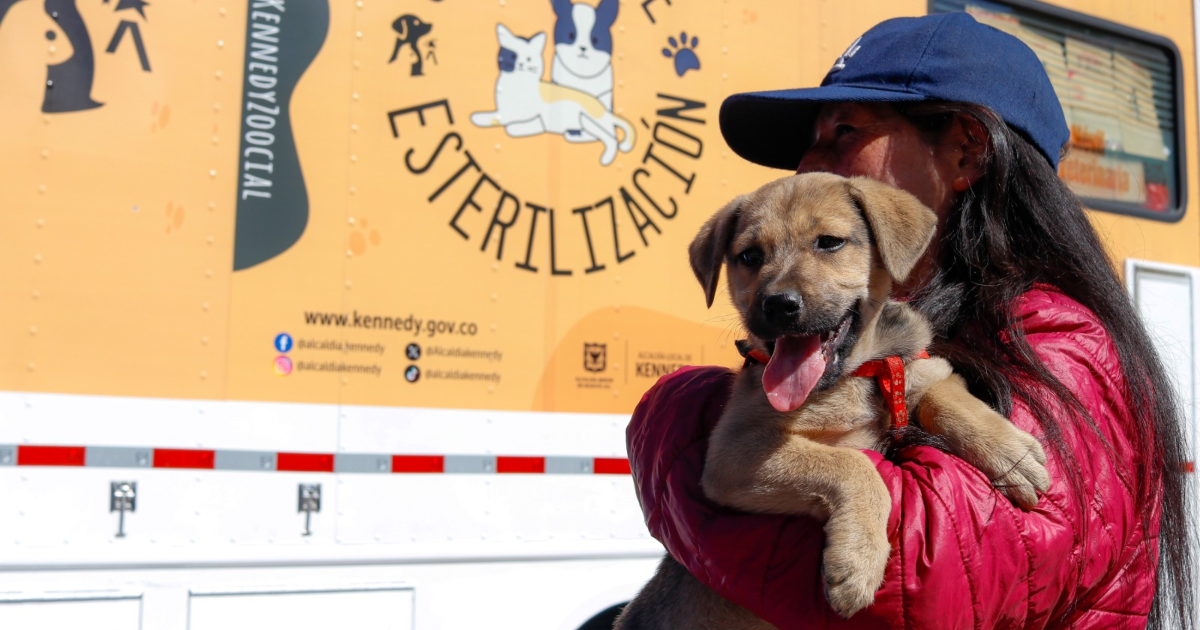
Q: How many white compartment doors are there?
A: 2